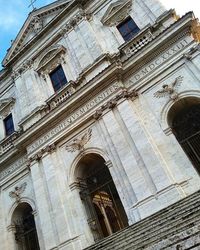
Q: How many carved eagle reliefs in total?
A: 3